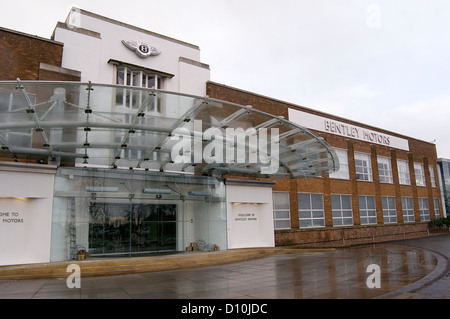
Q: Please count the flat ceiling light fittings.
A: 3